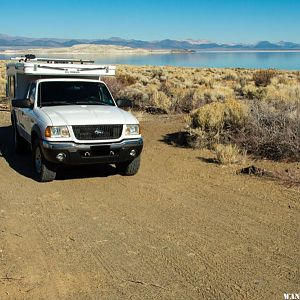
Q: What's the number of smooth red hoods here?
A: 0